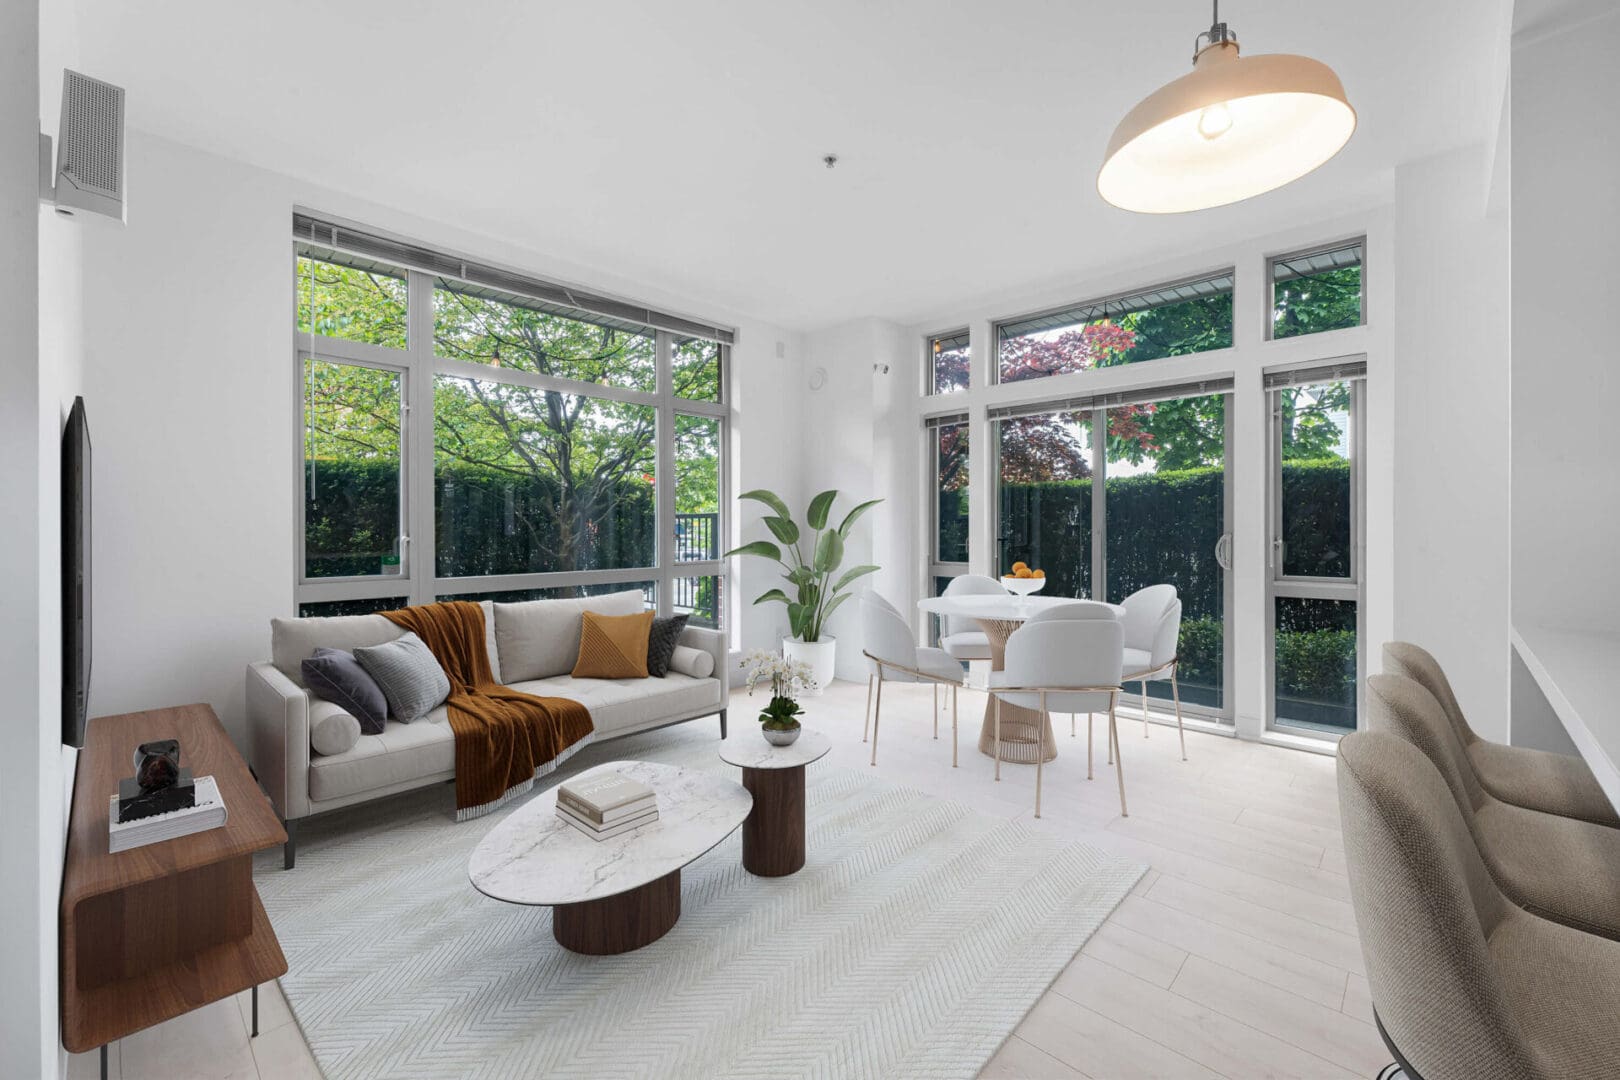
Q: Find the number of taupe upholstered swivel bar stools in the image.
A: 3